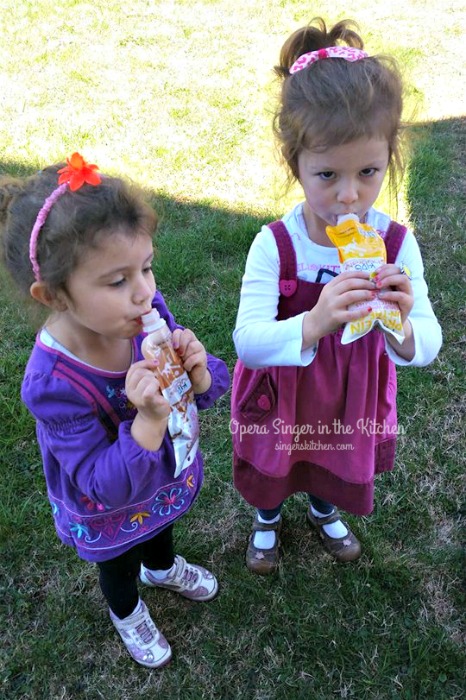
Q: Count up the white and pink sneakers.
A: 2